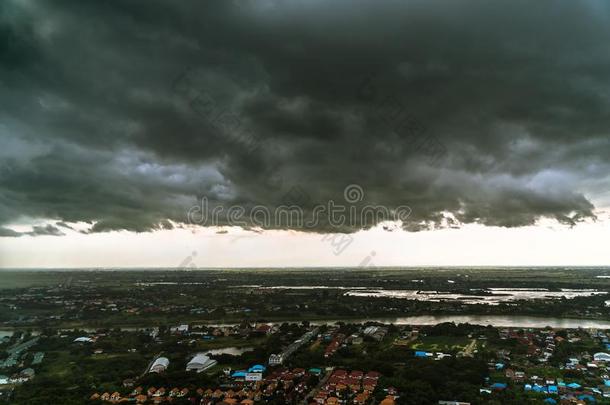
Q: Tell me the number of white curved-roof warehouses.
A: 2